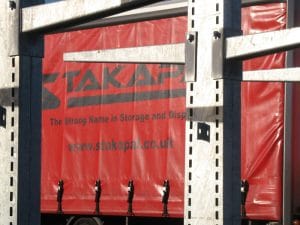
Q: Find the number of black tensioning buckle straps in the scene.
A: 5